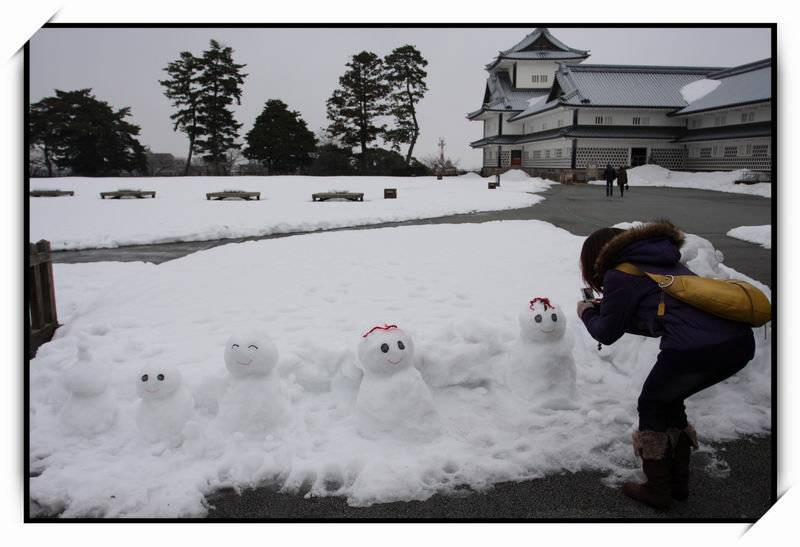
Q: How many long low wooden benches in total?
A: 4